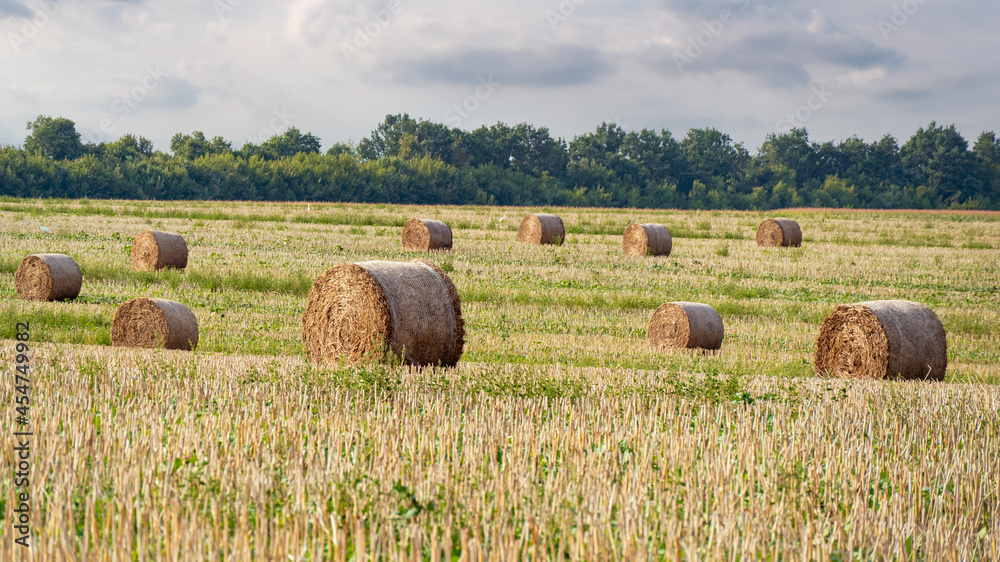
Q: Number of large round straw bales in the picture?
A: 10